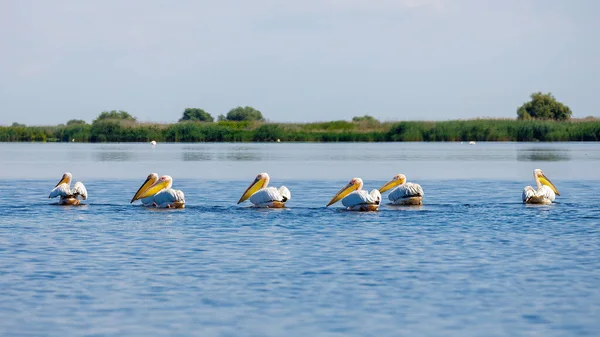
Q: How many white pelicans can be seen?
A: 7